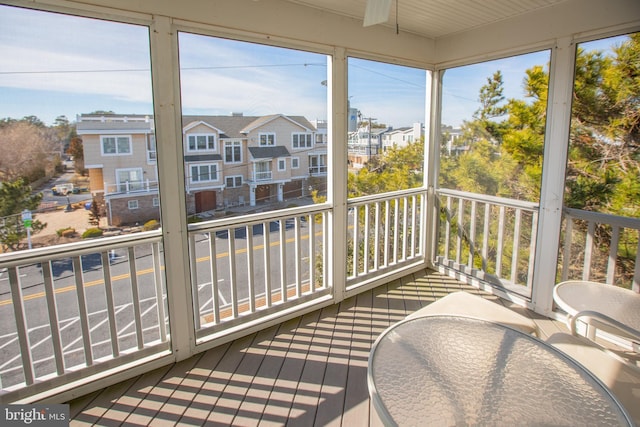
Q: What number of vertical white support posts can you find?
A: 4